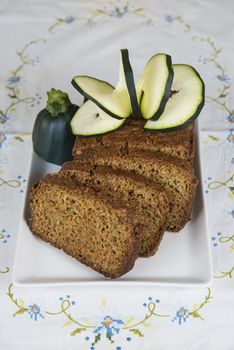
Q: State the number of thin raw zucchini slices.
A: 5